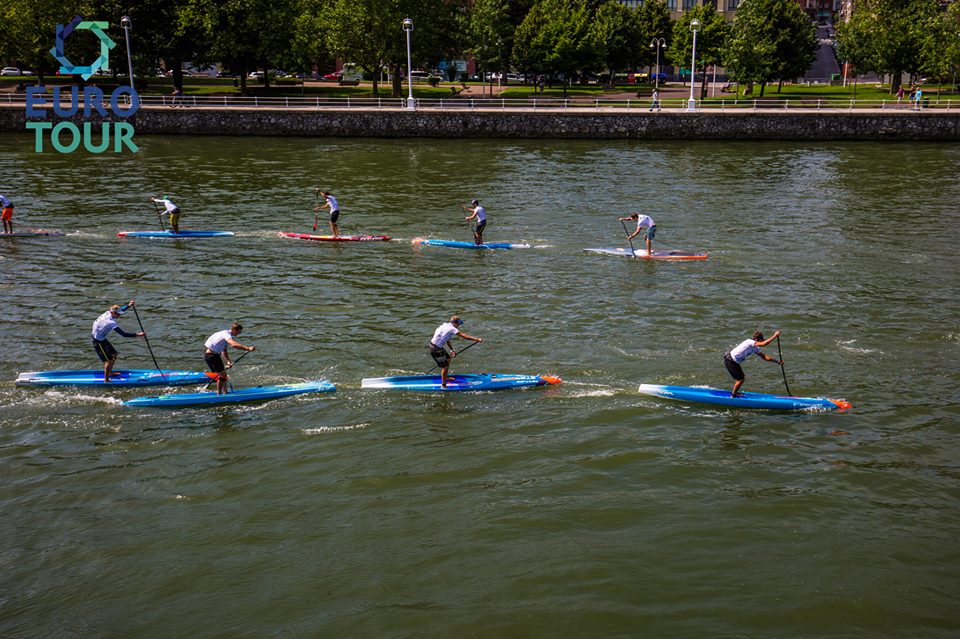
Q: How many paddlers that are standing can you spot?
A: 9